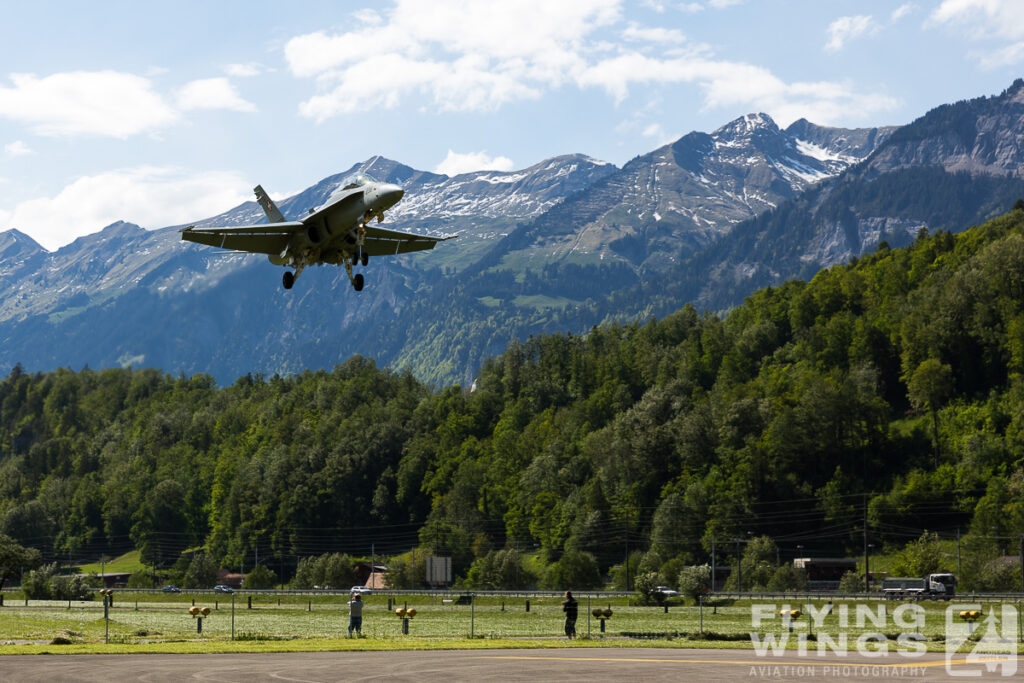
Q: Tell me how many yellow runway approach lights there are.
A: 12